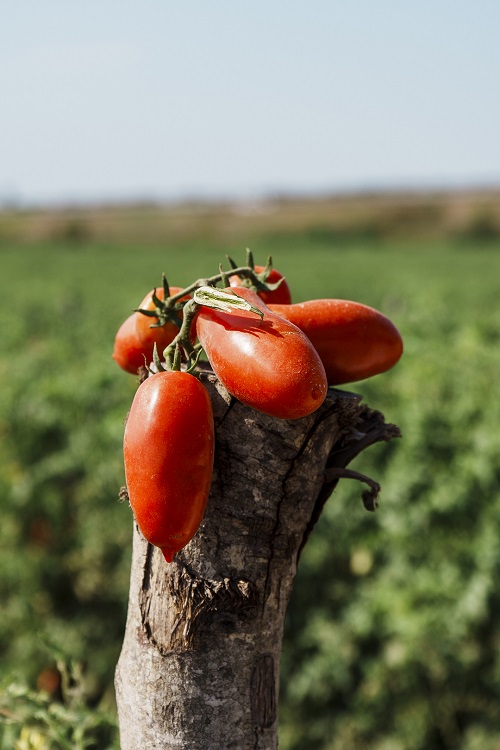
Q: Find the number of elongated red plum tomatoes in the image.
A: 5